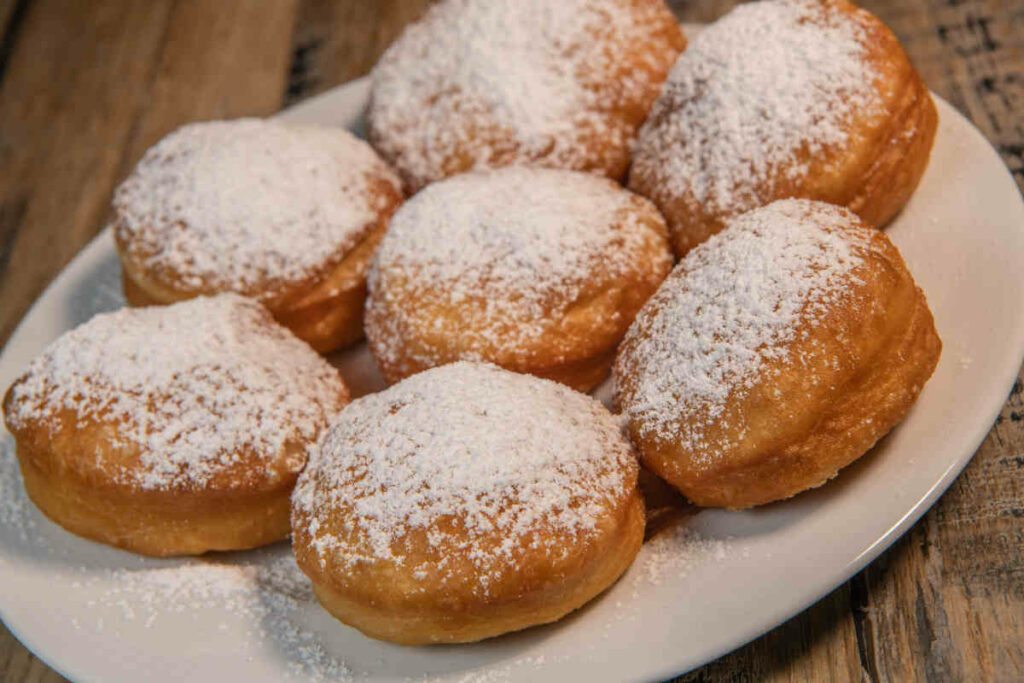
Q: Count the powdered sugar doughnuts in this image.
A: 7